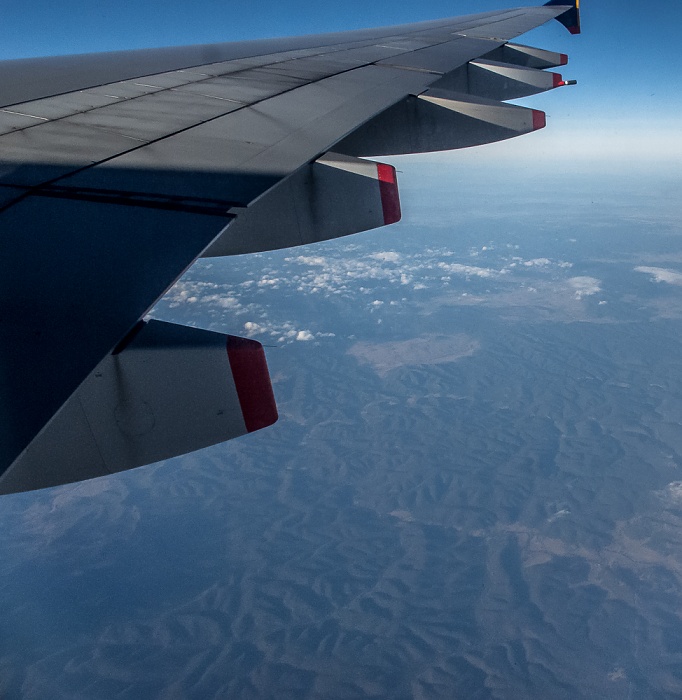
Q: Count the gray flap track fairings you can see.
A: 5